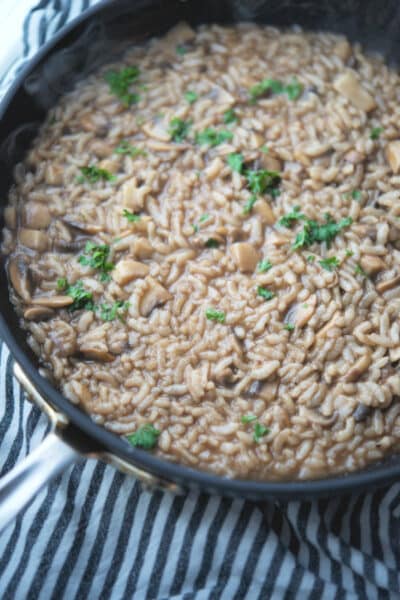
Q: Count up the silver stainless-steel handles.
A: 1